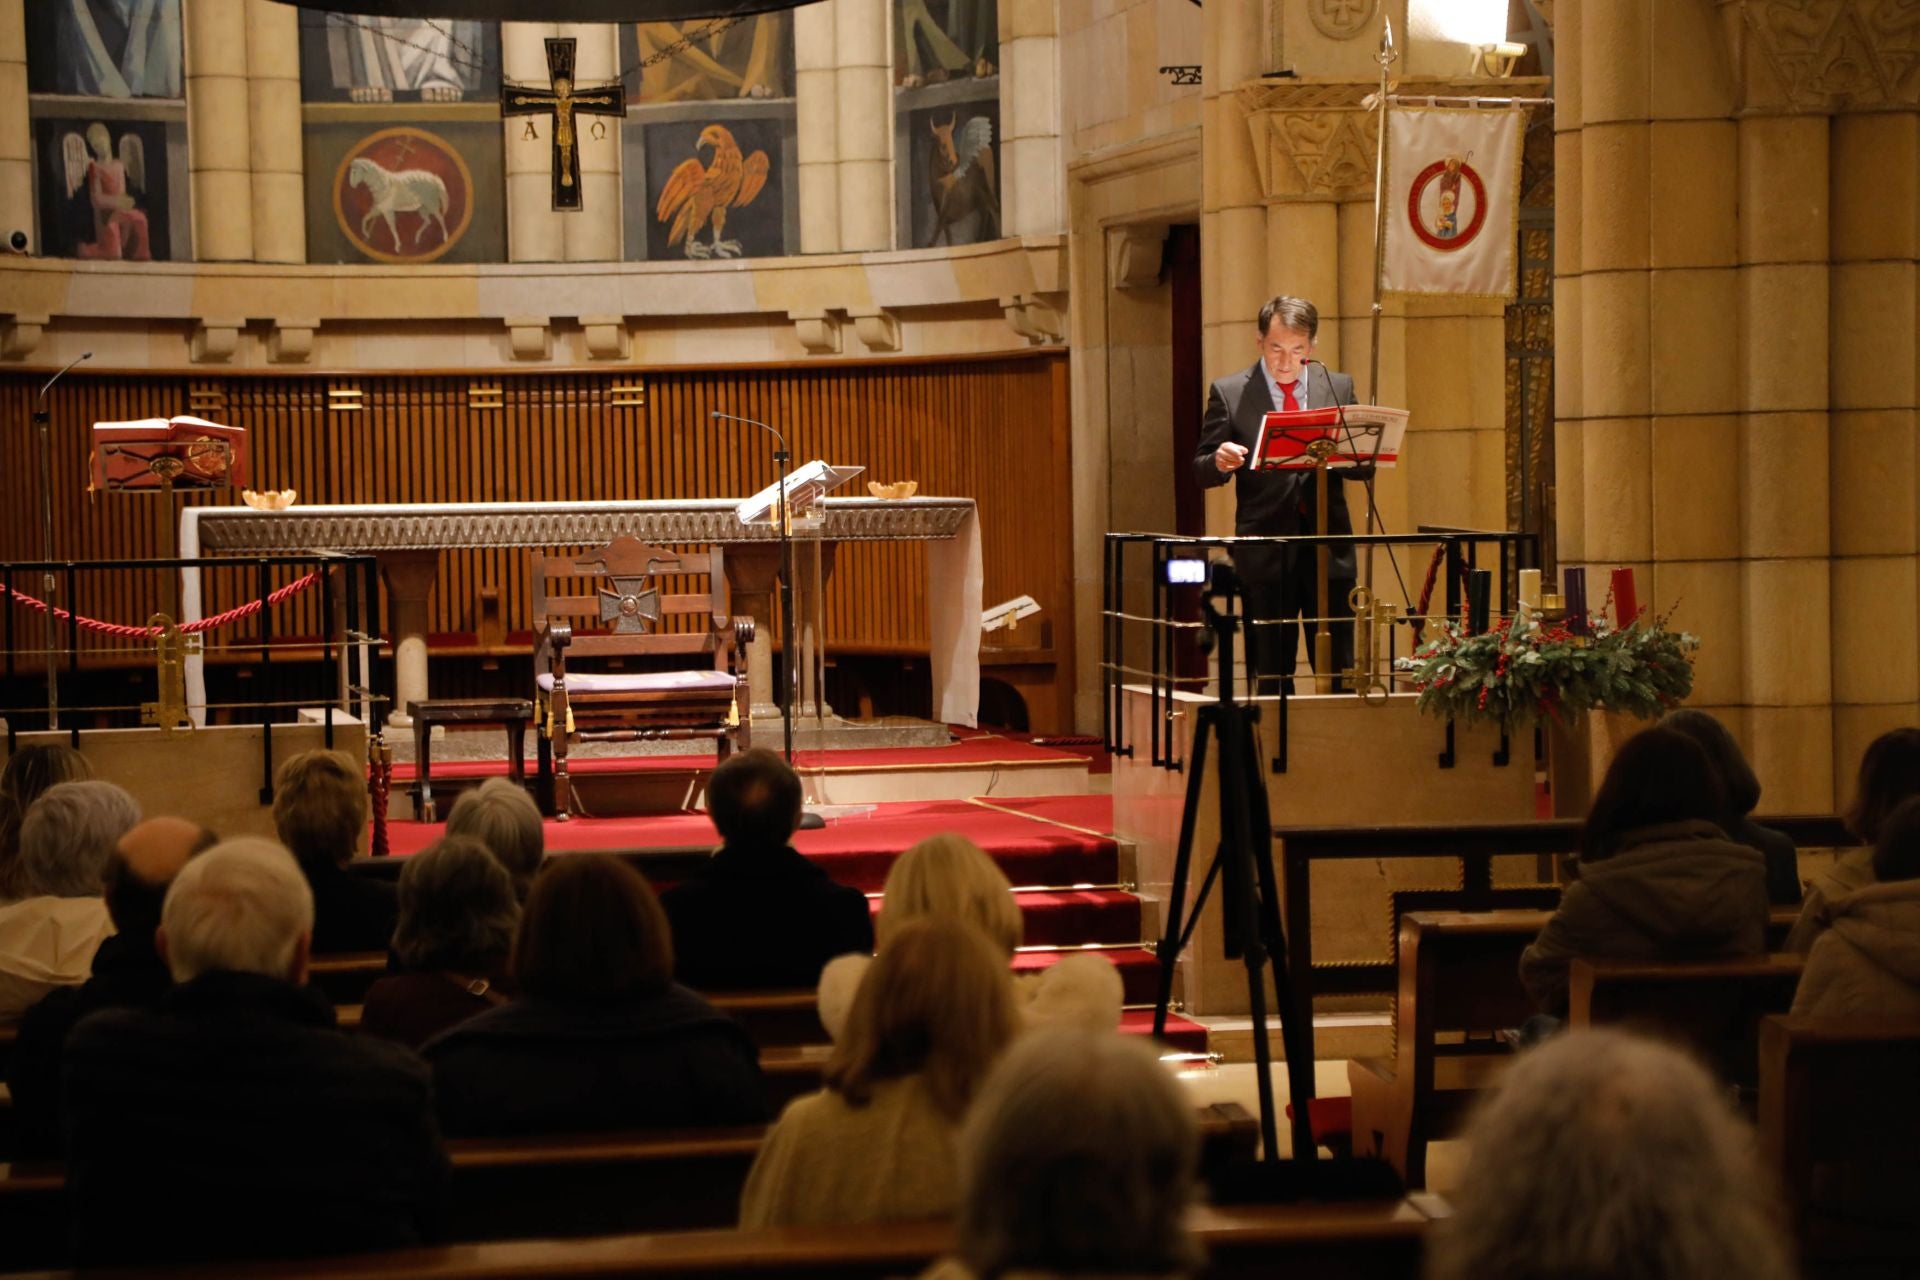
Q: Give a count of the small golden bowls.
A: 2